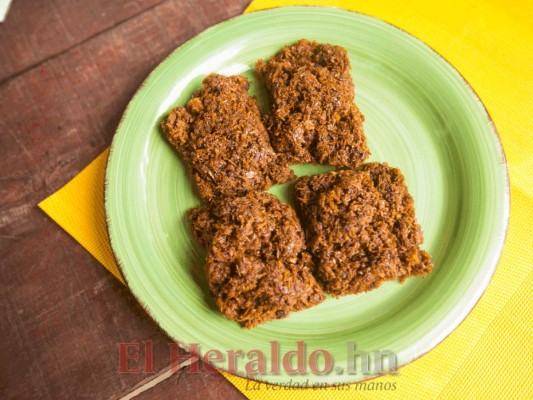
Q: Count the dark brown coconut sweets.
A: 4